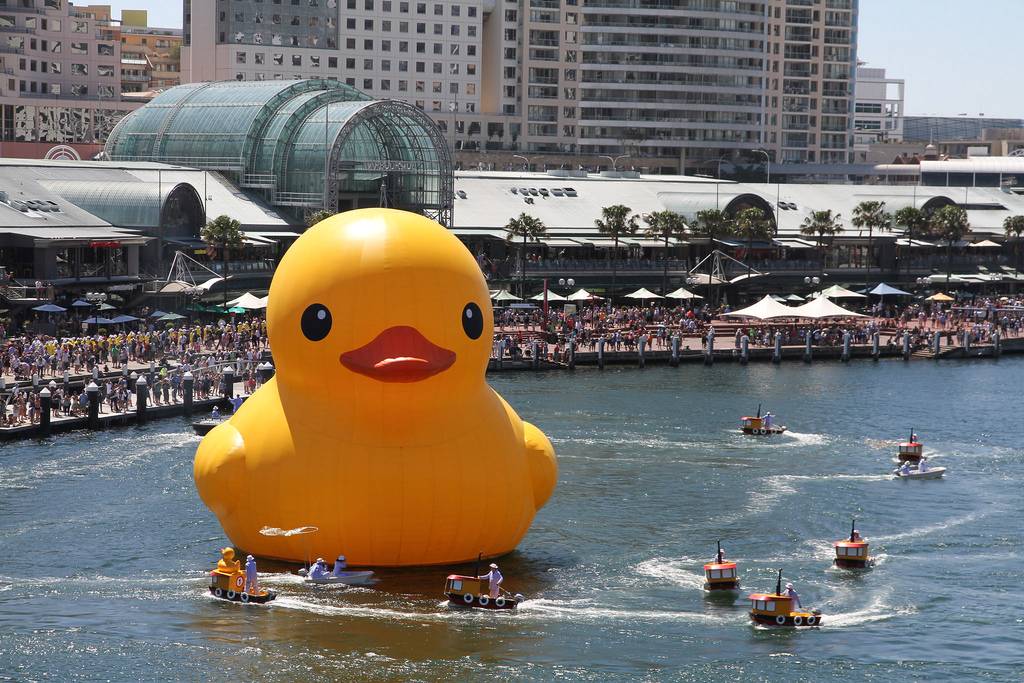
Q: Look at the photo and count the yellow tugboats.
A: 7